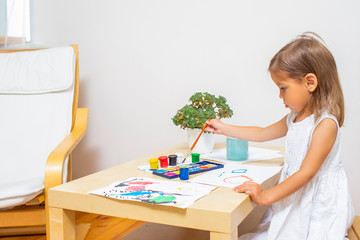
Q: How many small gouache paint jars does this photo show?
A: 6